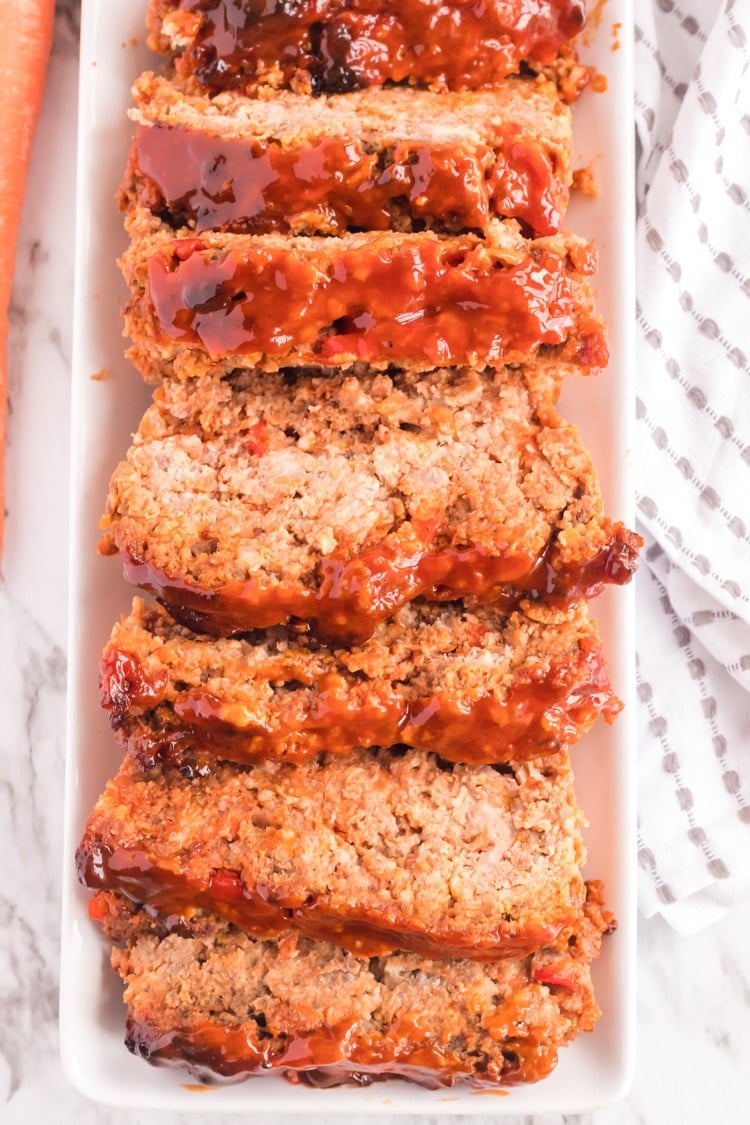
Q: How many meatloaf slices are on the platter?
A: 7